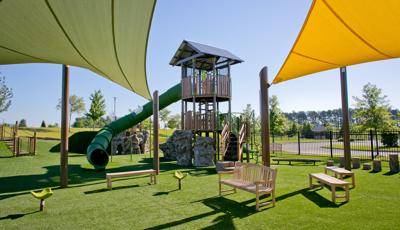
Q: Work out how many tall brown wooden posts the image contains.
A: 4